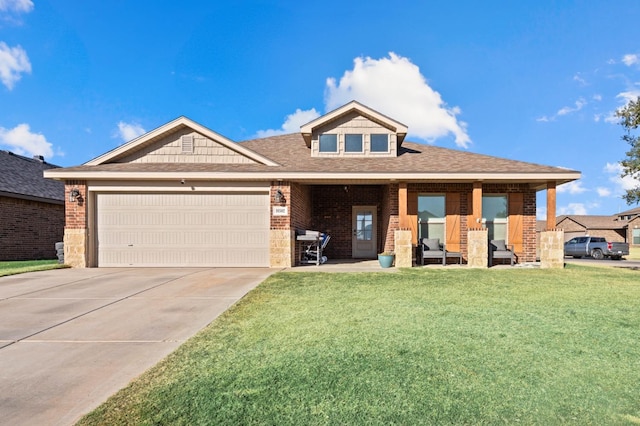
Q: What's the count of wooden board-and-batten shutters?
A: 4